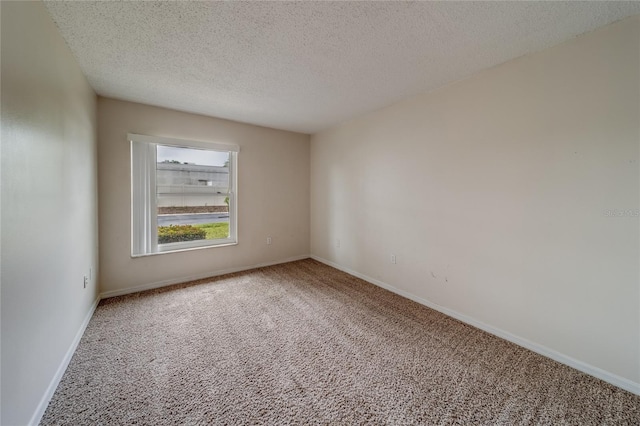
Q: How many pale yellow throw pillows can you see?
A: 0